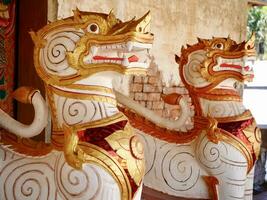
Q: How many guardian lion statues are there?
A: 2